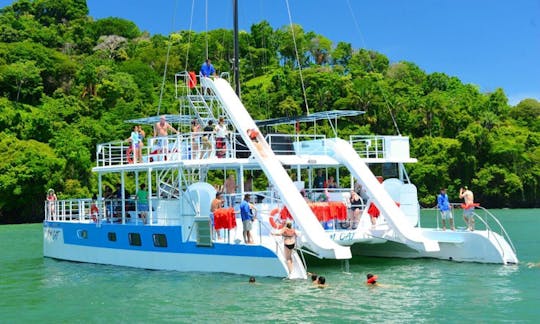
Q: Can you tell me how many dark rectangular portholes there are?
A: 3